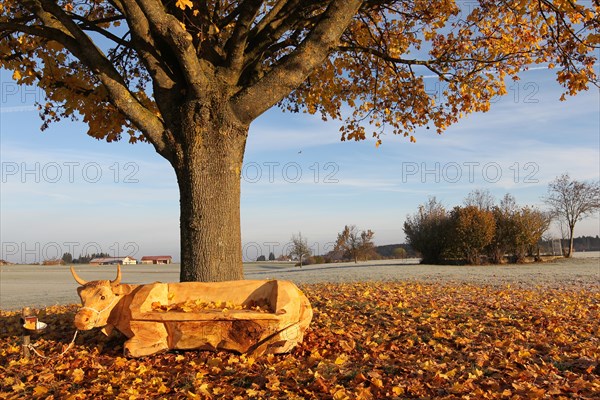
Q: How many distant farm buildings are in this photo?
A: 2